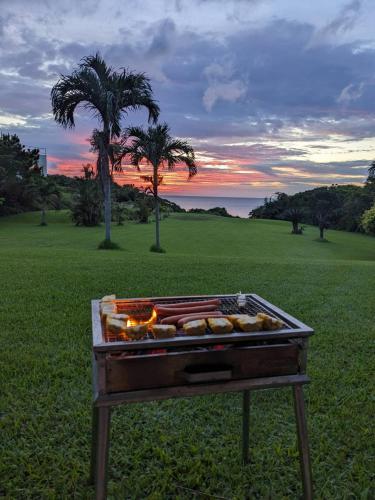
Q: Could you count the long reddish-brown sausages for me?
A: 4